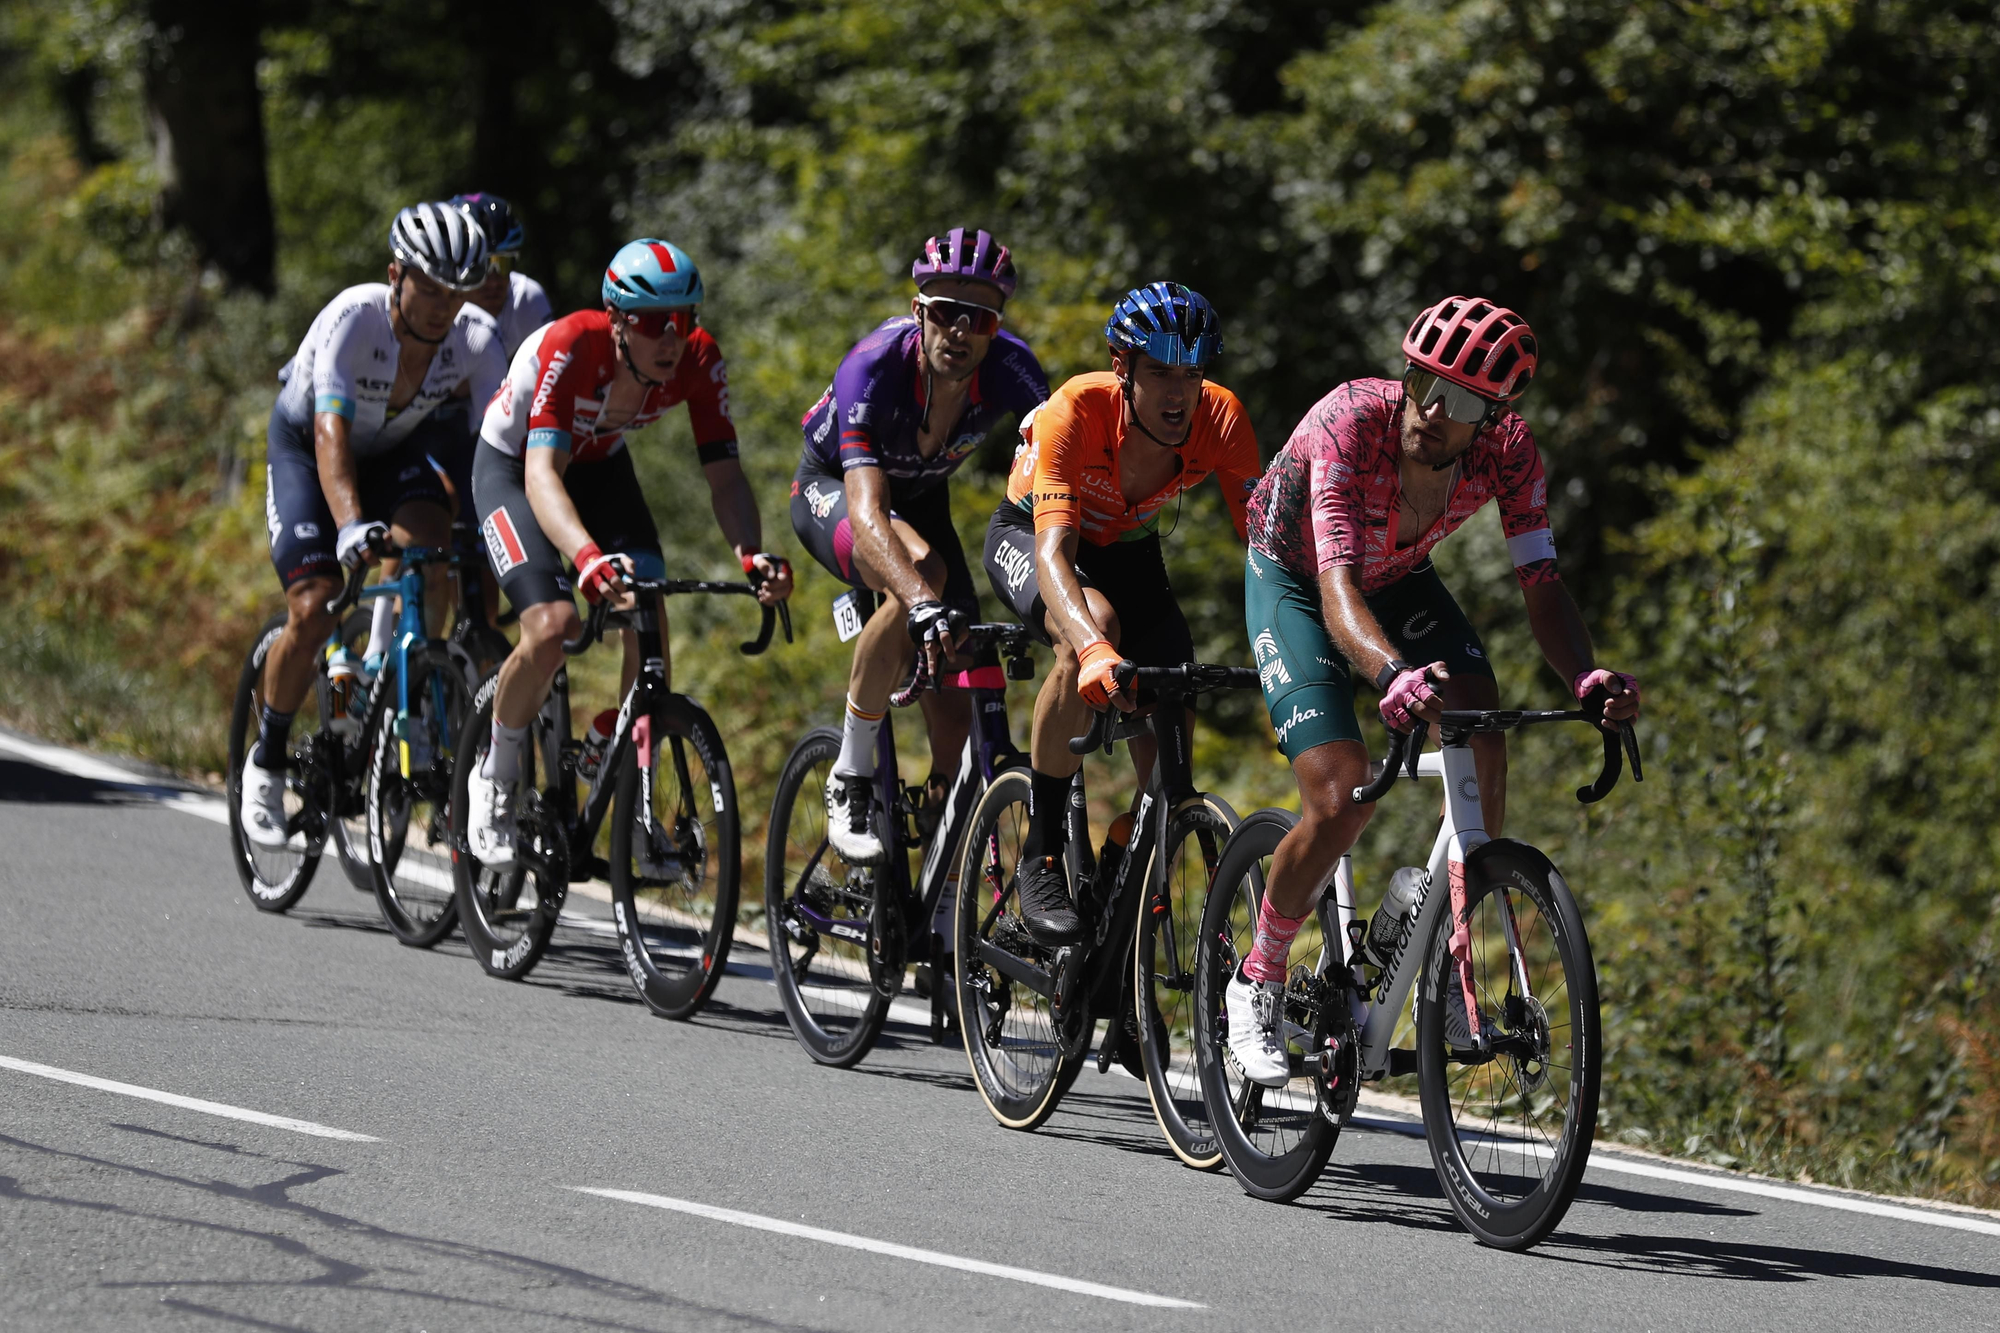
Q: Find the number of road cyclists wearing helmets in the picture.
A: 6